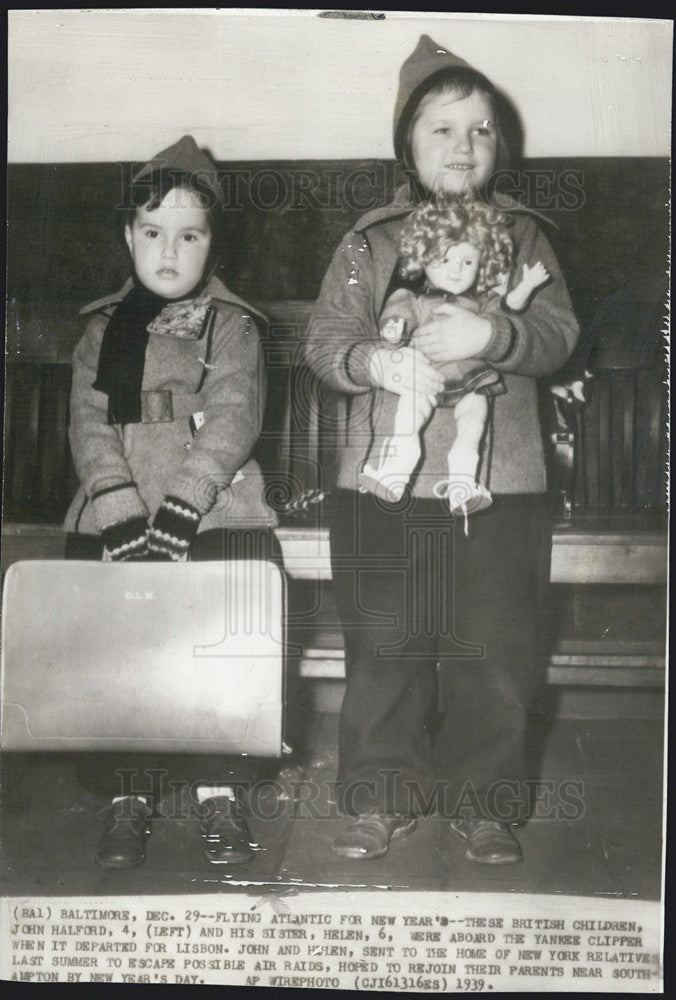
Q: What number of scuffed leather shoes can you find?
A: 4